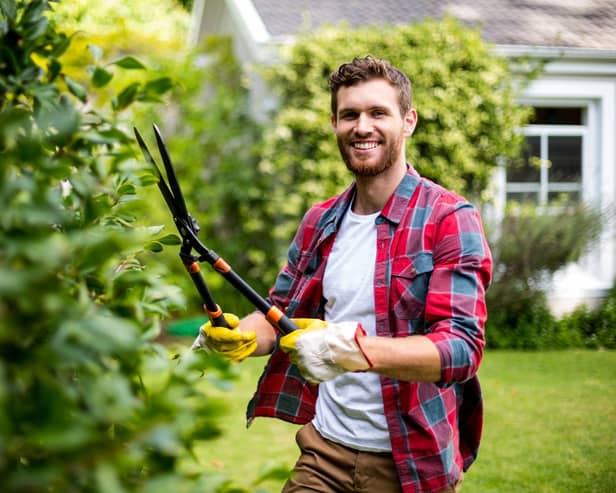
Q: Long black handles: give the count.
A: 2